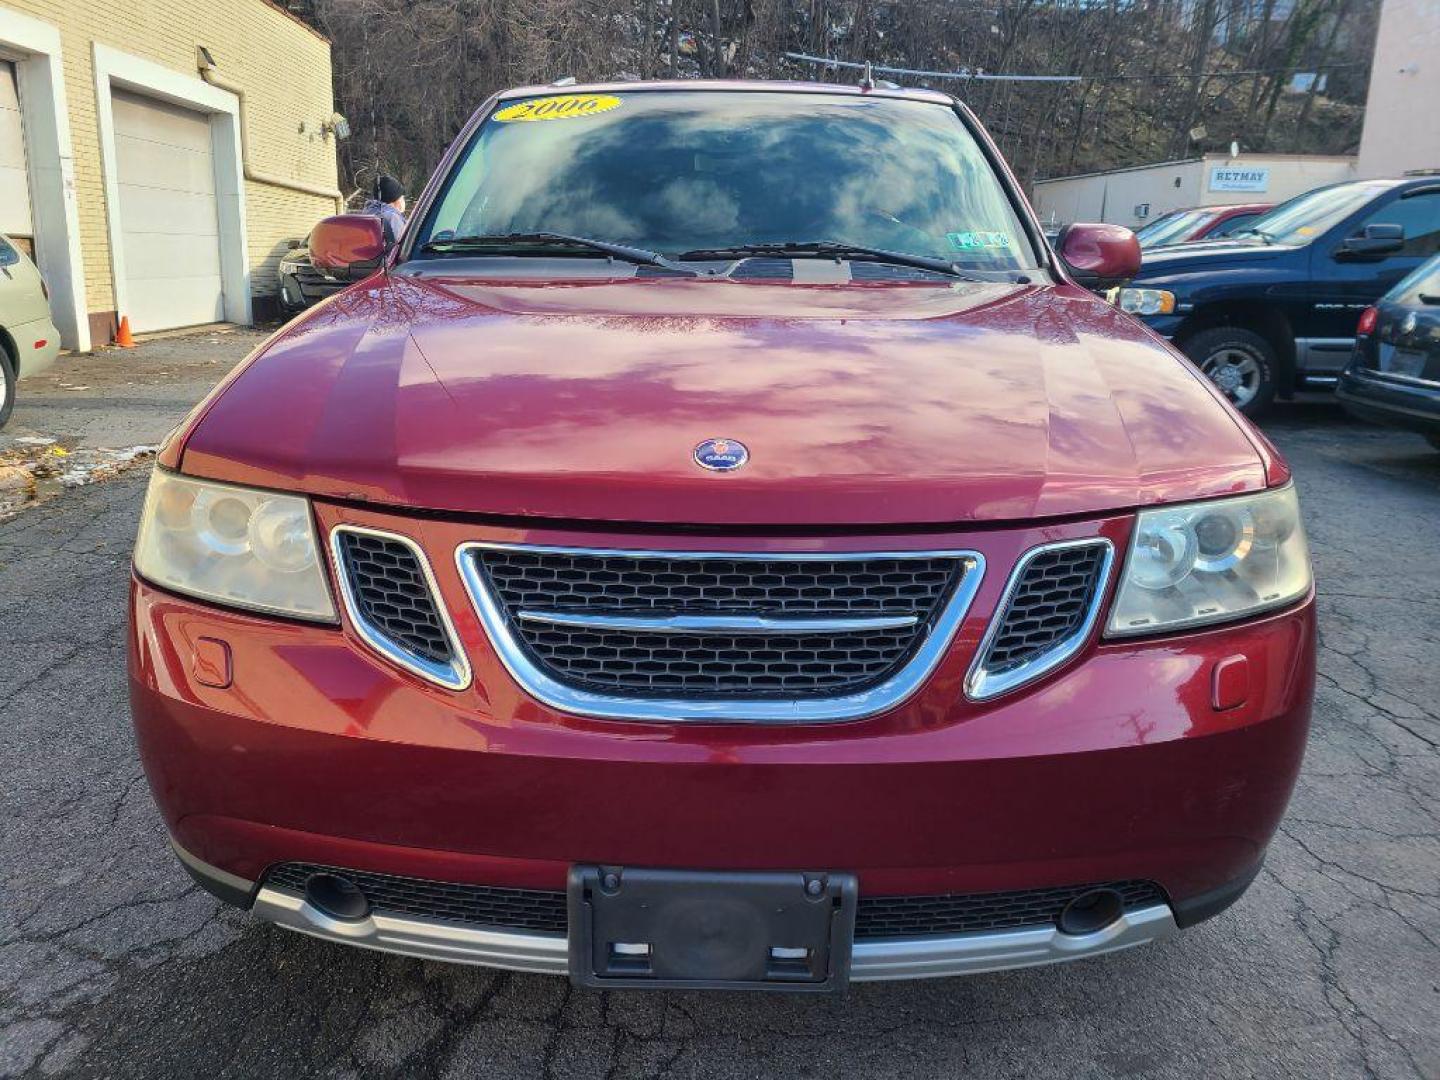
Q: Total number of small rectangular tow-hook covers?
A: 2